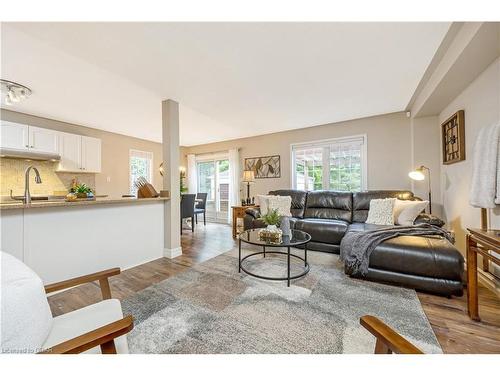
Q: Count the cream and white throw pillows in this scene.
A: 4